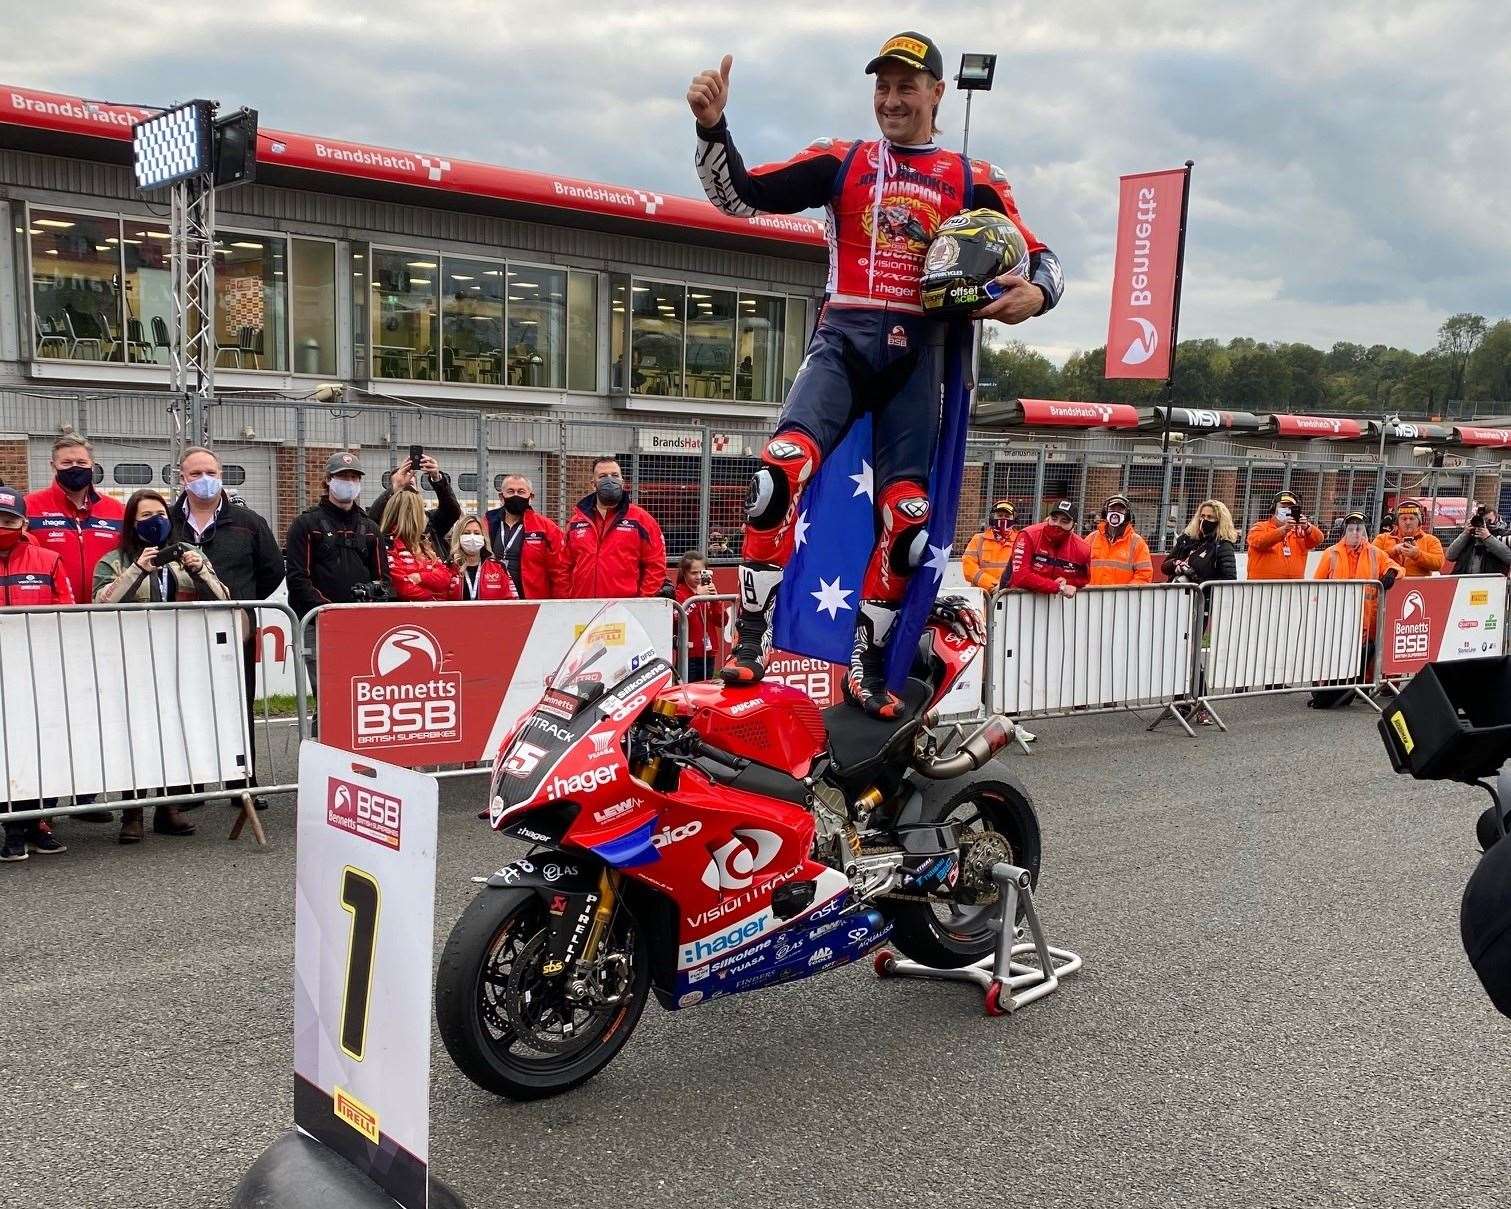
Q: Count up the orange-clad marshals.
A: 5